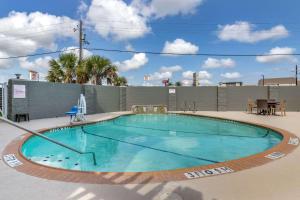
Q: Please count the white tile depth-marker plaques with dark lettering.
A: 4